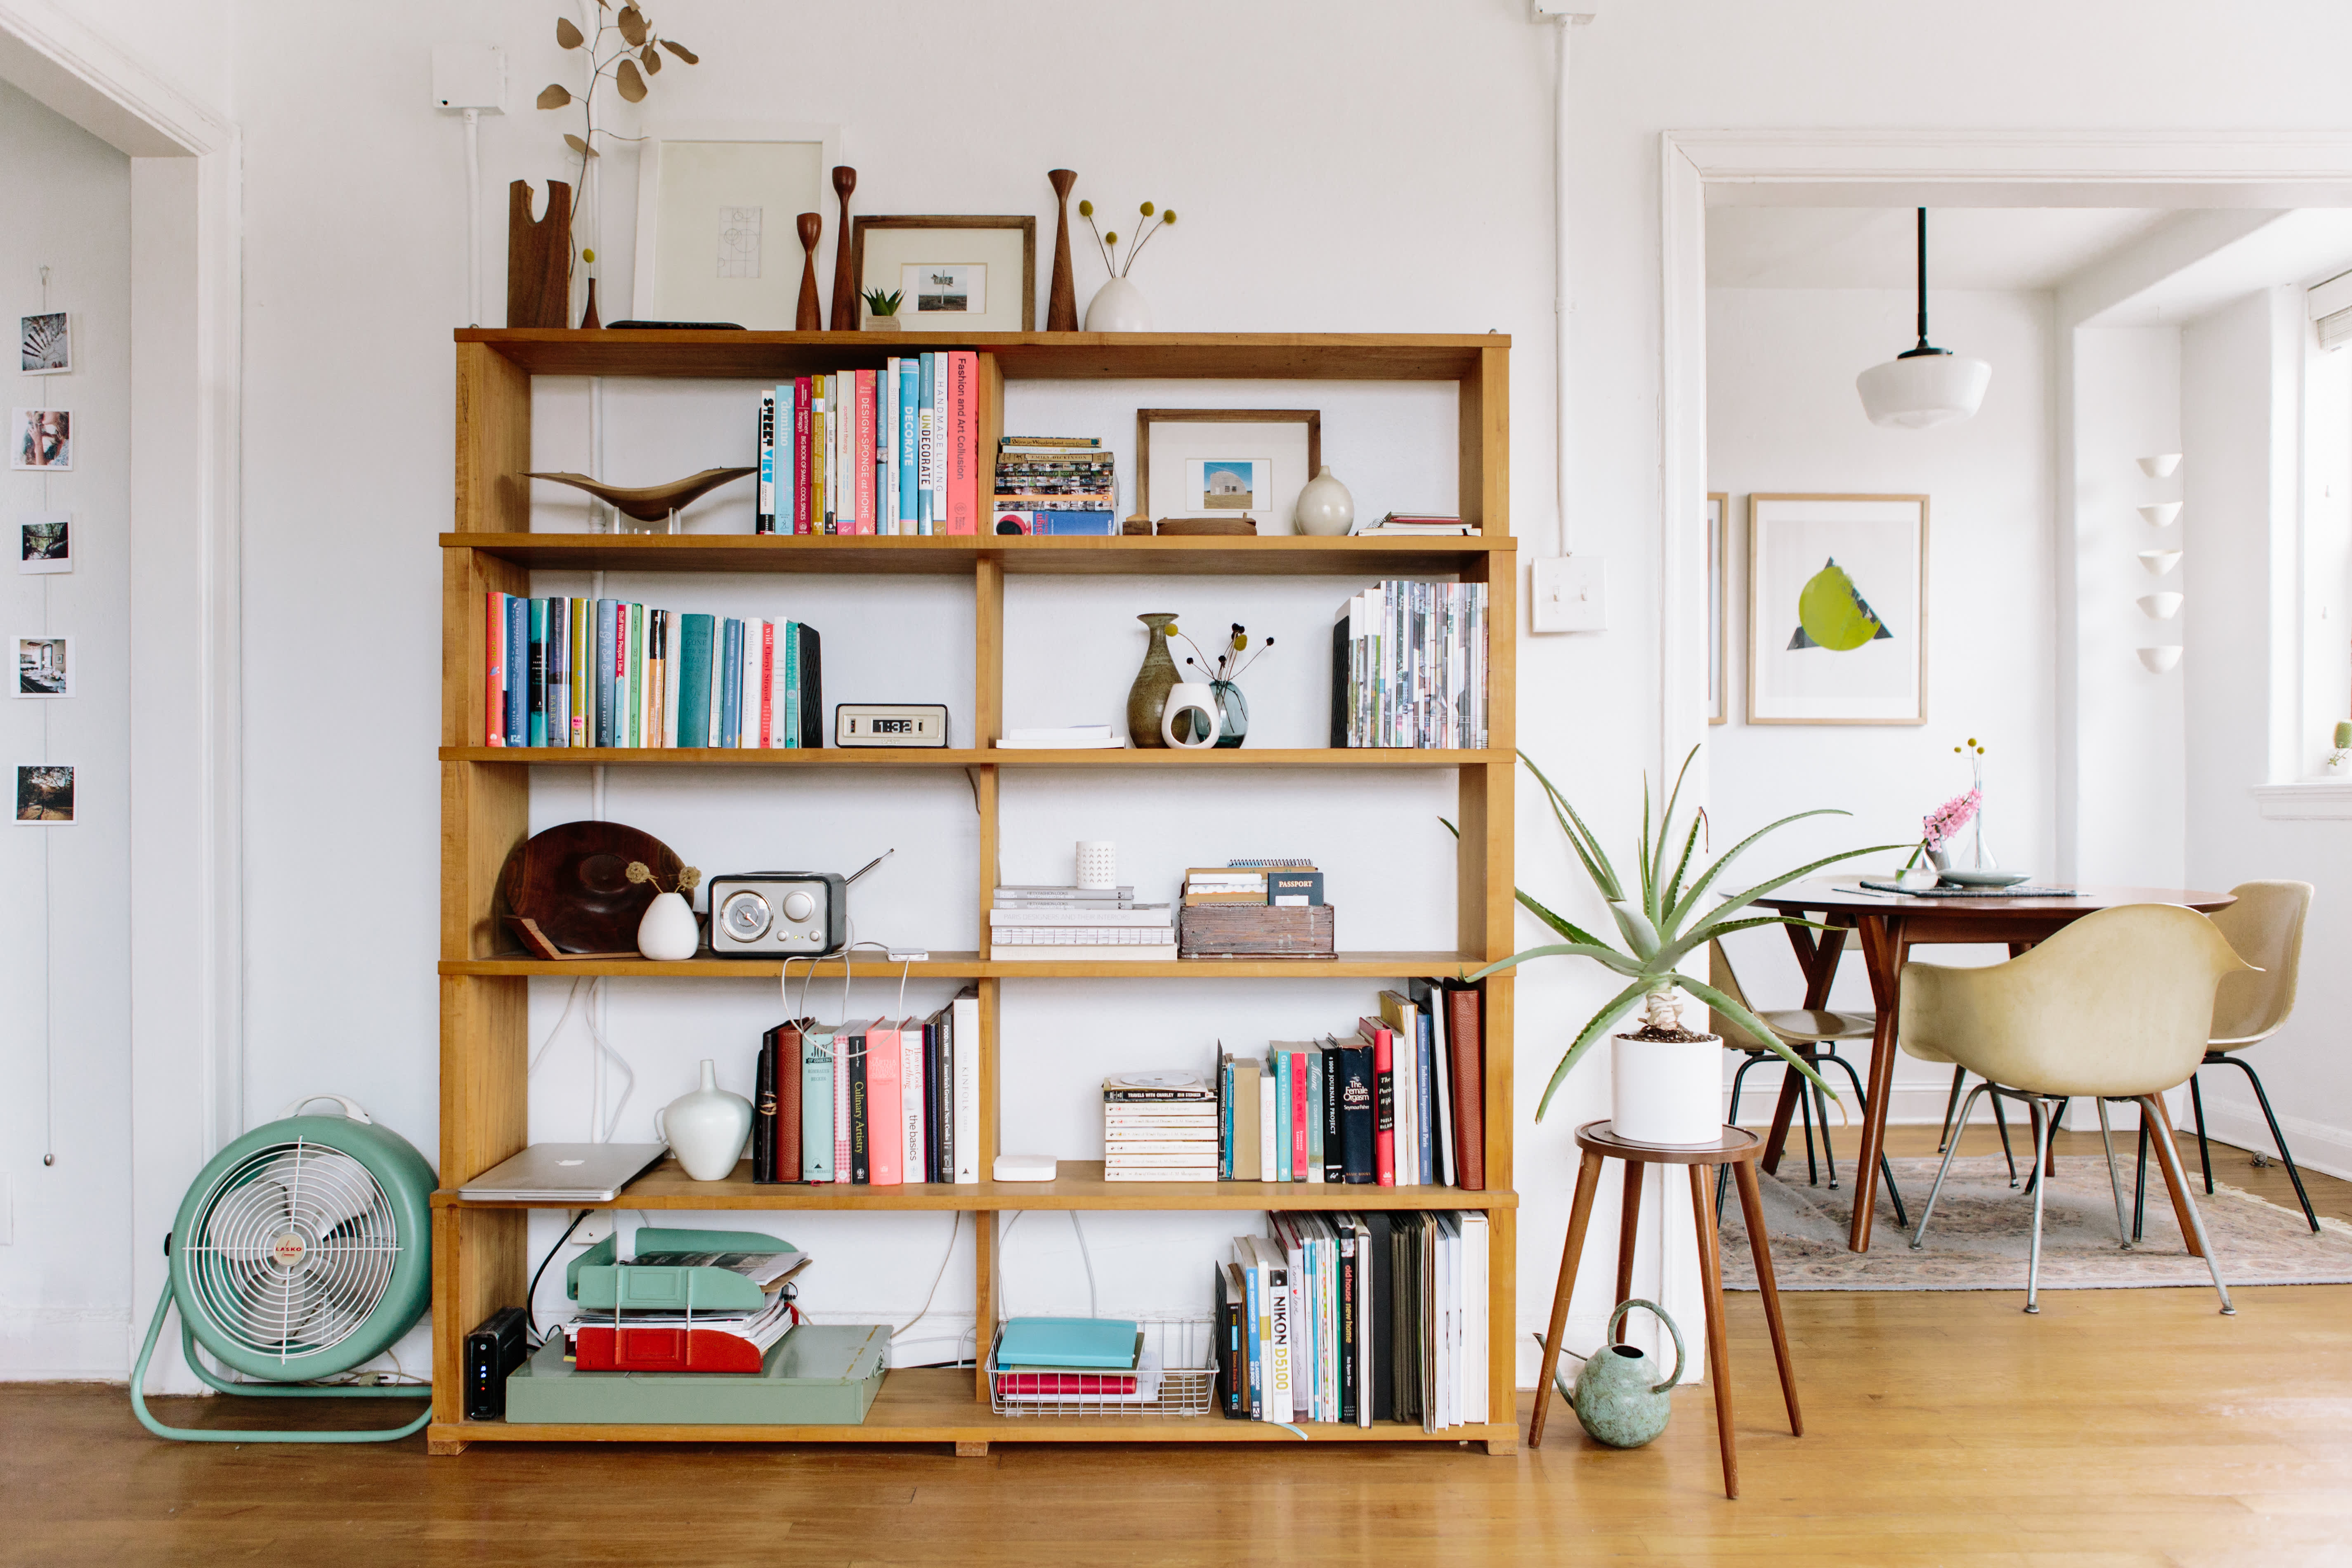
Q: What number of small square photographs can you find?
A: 5